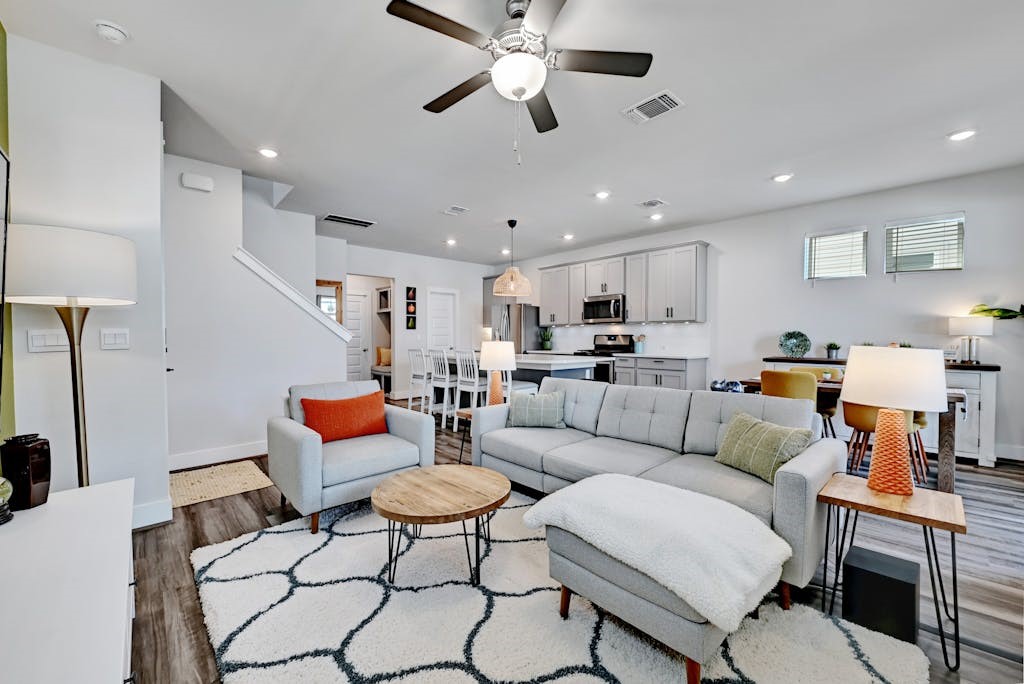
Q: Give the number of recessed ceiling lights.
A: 8